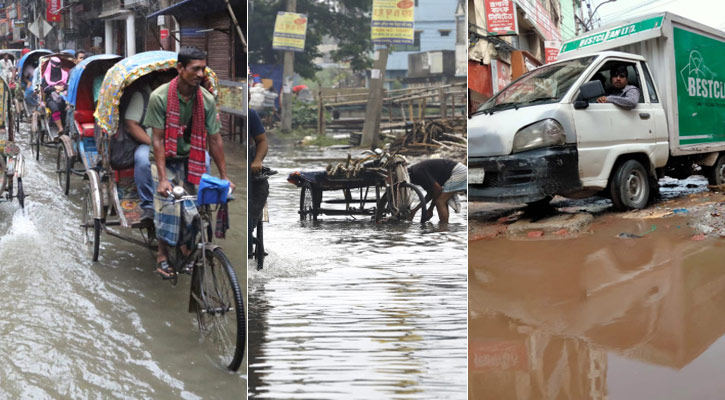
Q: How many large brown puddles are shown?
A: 1